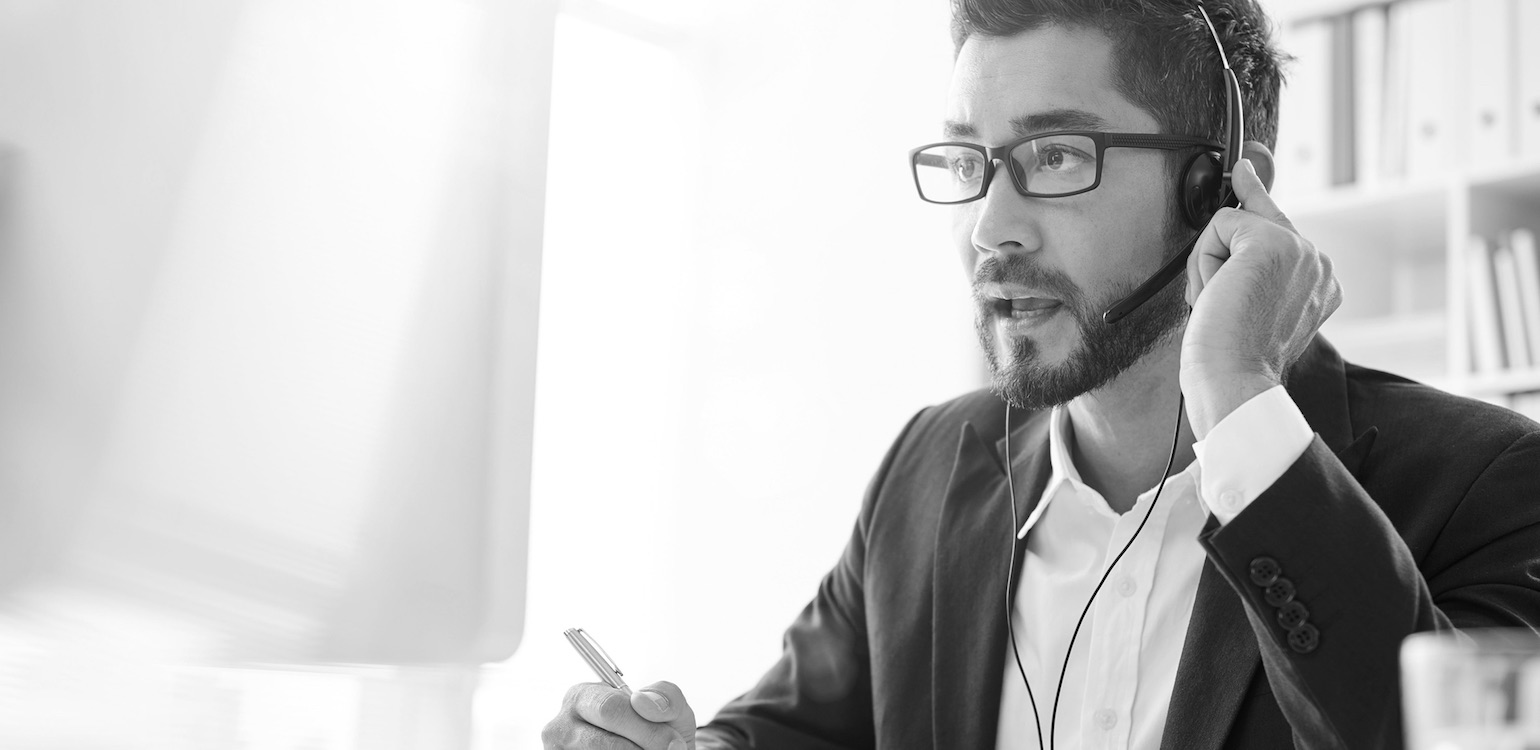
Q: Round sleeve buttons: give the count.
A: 4